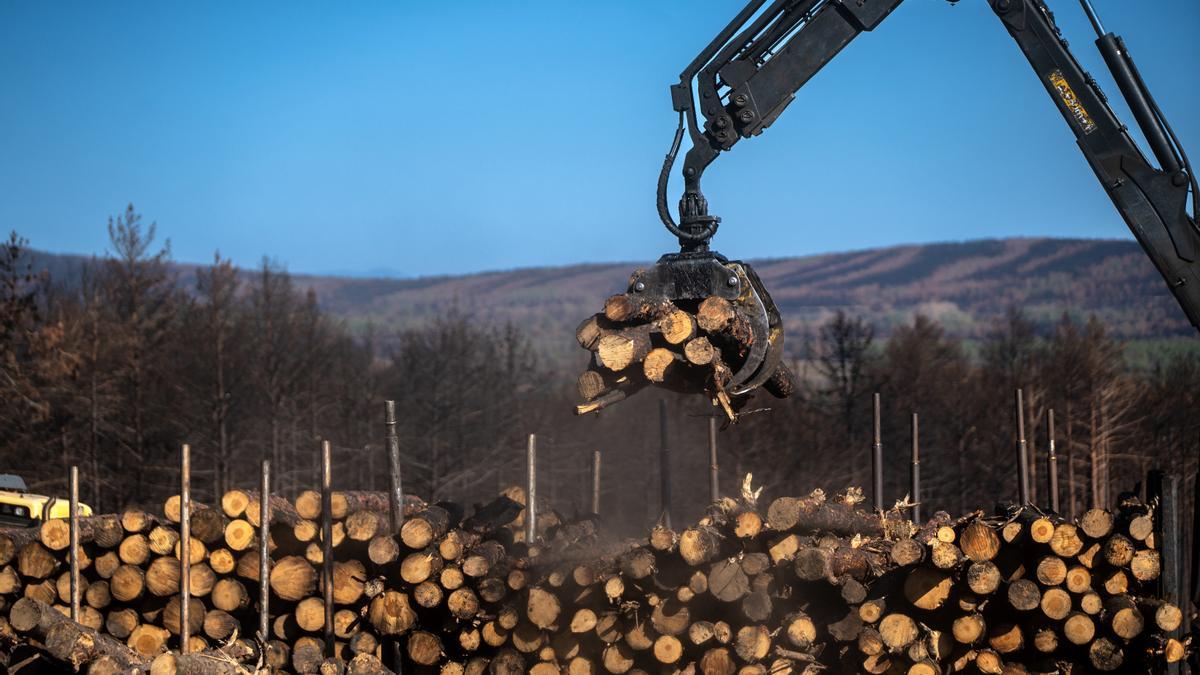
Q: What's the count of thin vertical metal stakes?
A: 13